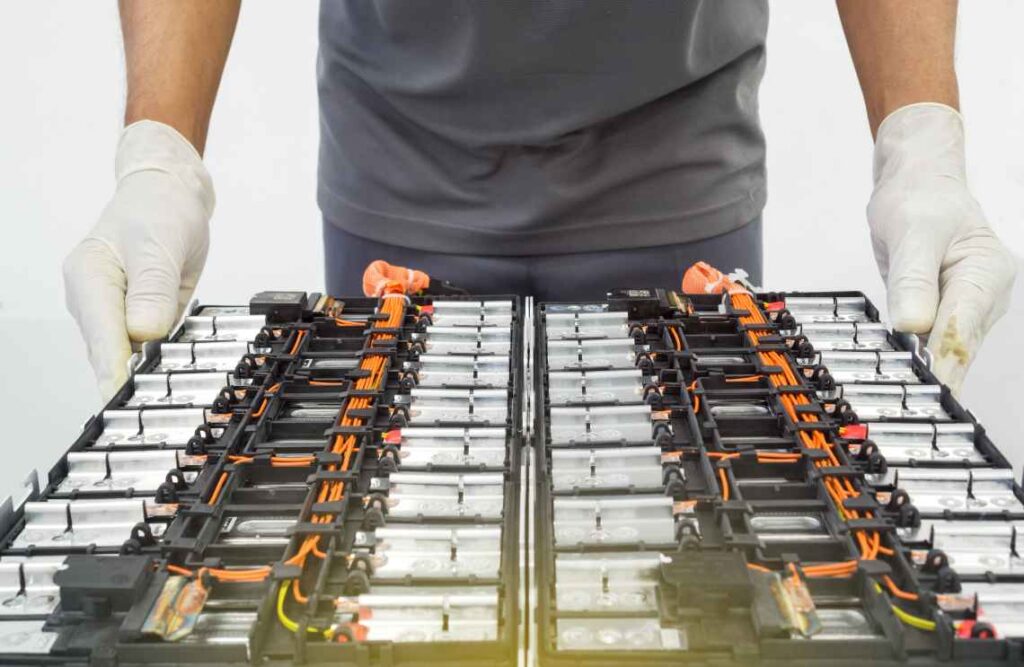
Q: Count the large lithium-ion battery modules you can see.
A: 2